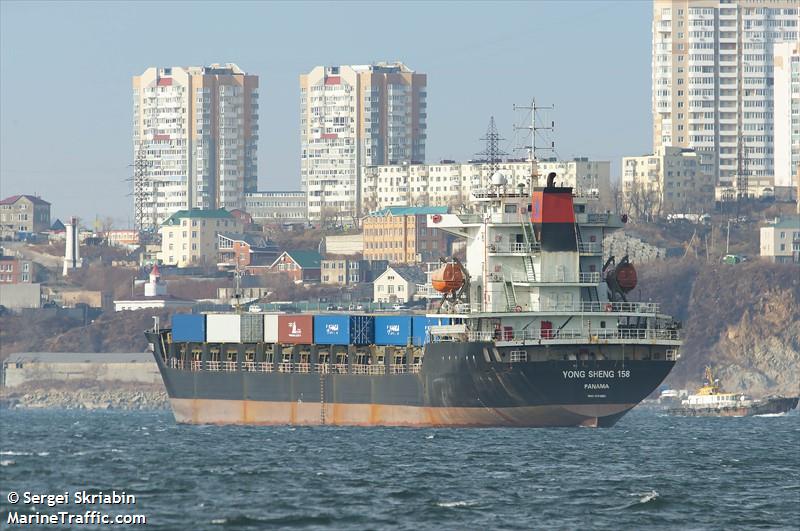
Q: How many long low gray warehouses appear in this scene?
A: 1